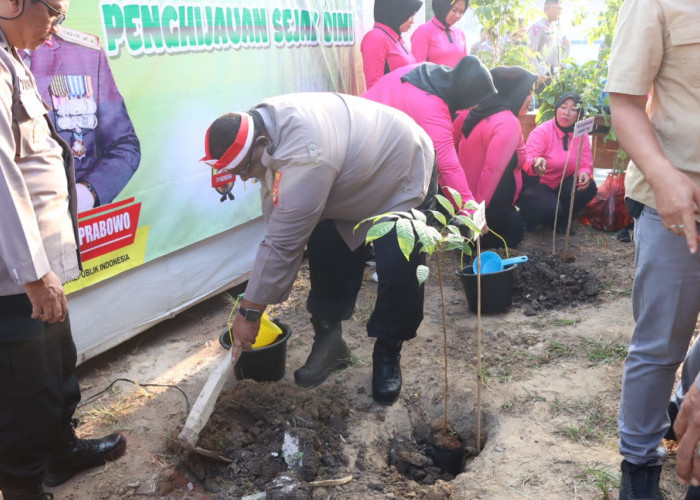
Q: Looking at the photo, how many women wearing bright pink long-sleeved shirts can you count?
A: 5